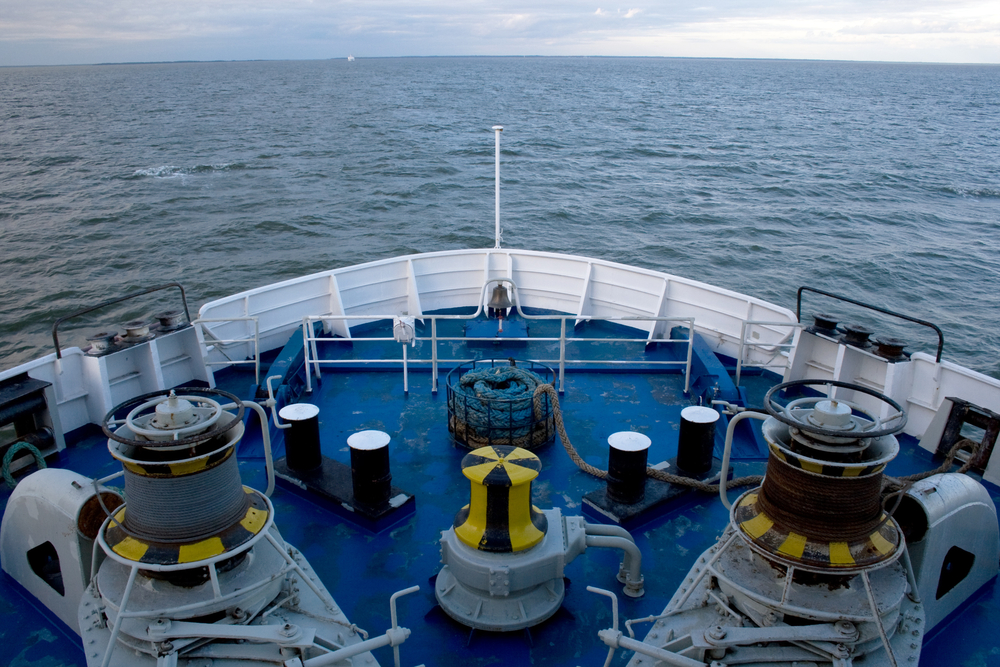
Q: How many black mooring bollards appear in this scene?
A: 4